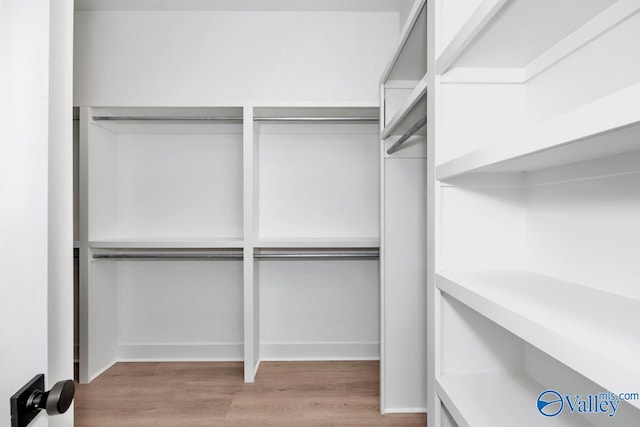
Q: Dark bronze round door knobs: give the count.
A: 1